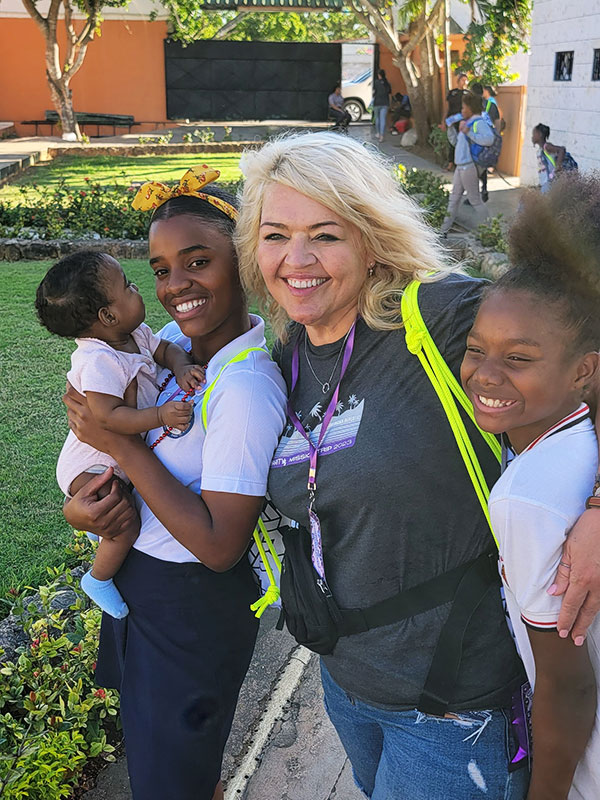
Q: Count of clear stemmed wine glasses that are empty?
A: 0